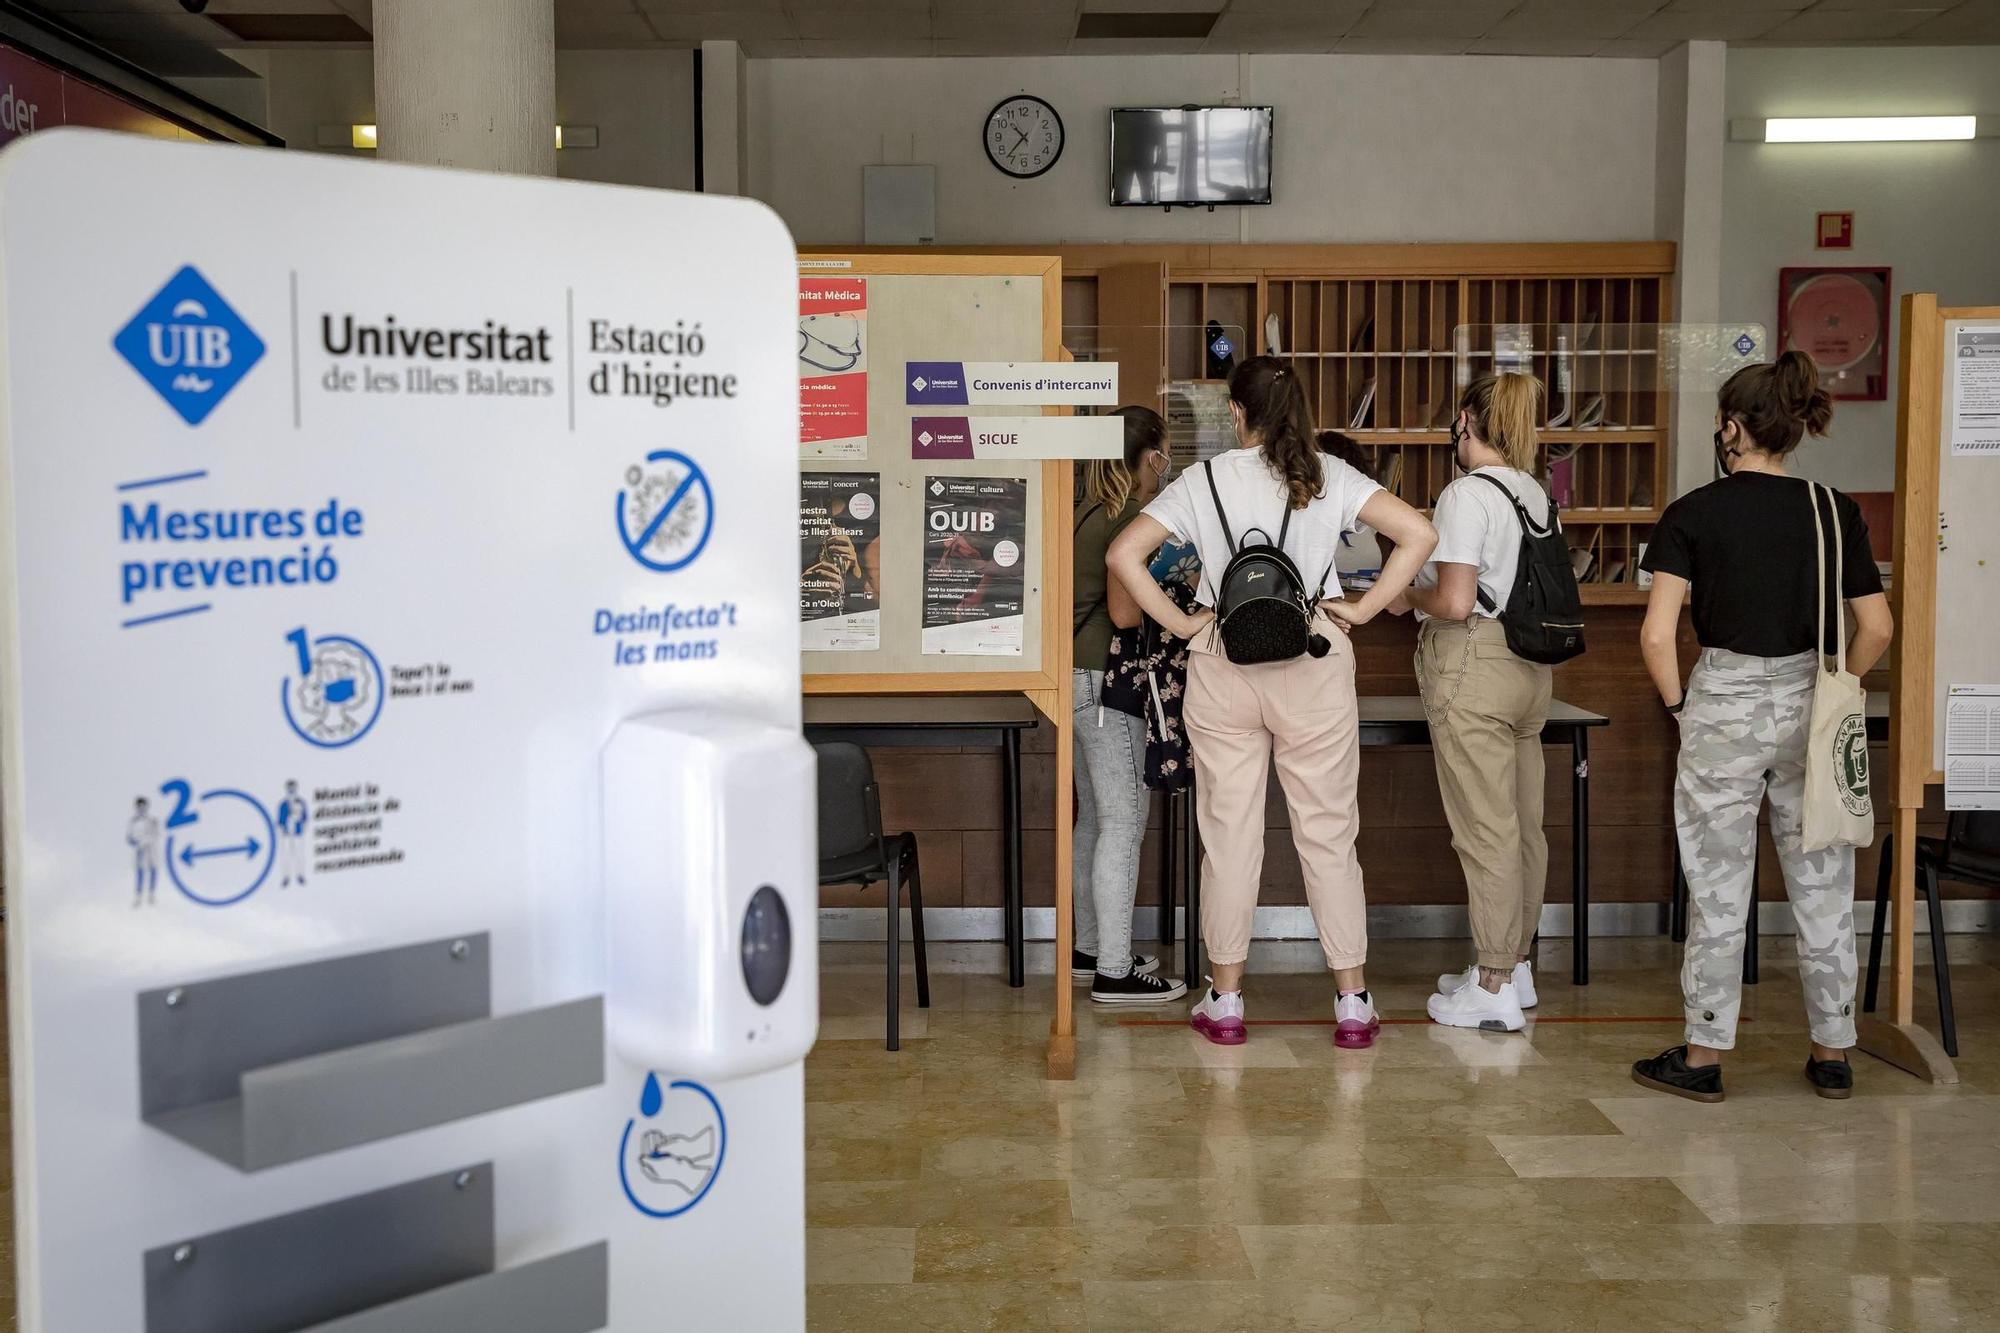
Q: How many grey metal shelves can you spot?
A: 2